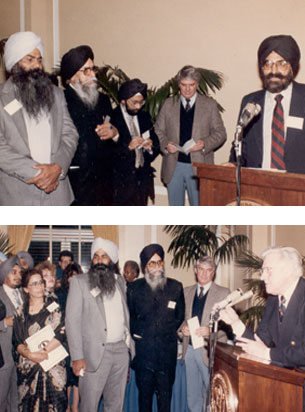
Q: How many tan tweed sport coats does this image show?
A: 2